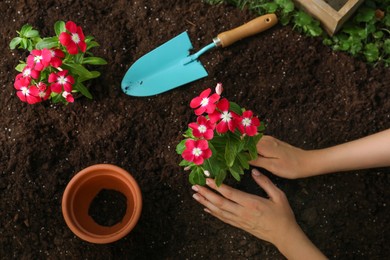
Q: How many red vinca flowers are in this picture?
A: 12